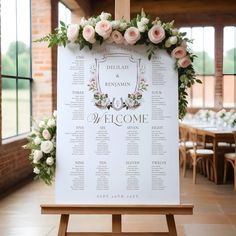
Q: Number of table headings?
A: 12